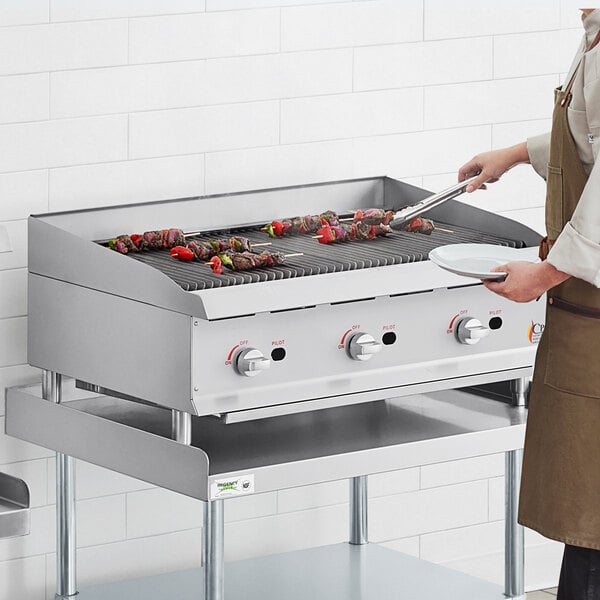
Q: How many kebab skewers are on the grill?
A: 6